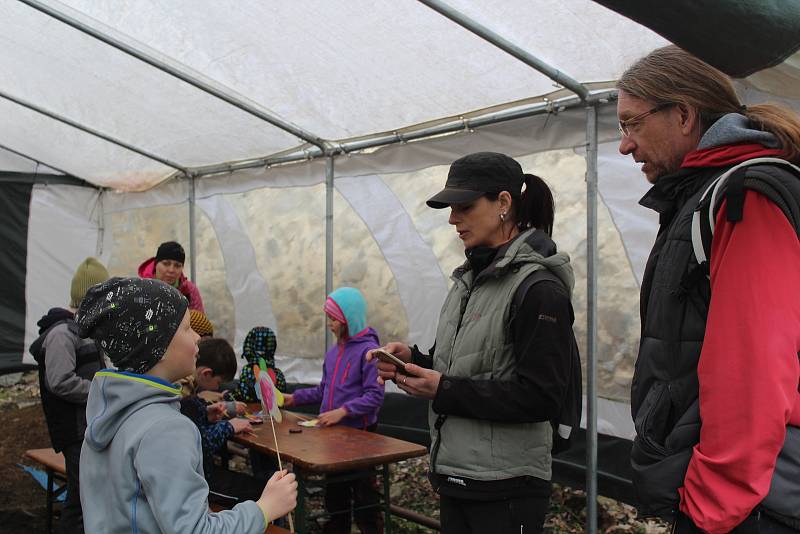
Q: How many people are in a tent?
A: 9